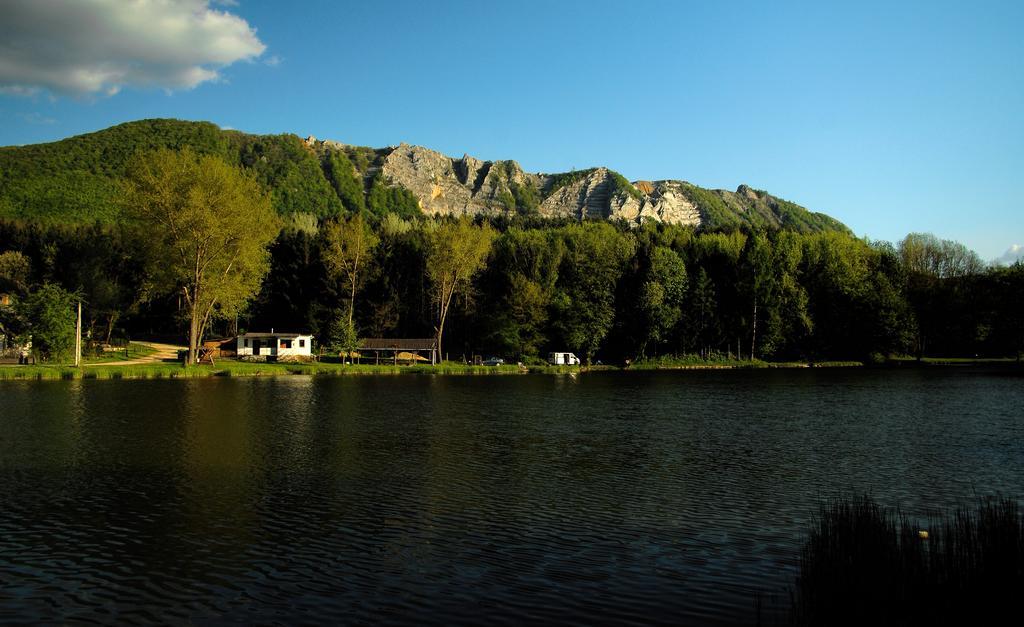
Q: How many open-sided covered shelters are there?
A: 1